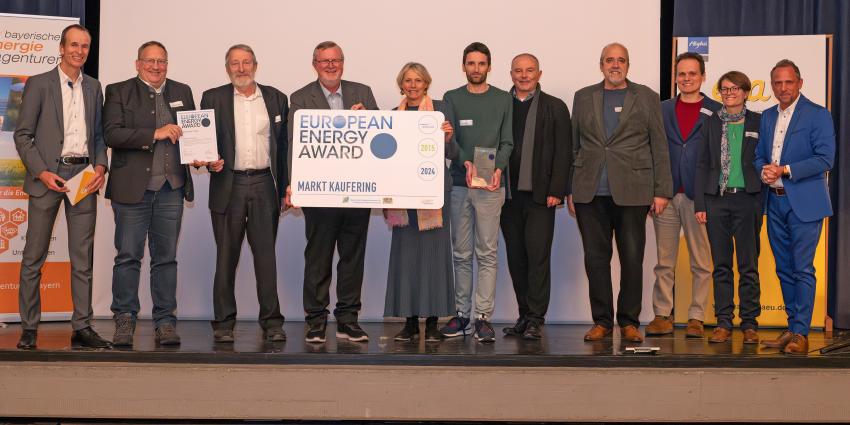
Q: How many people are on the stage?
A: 11